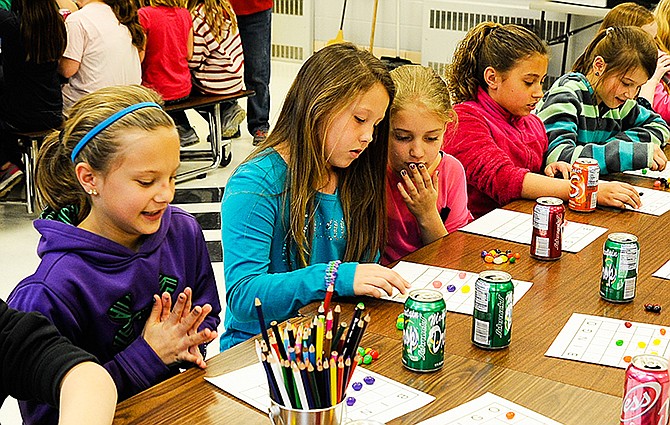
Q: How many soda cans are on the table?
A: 6